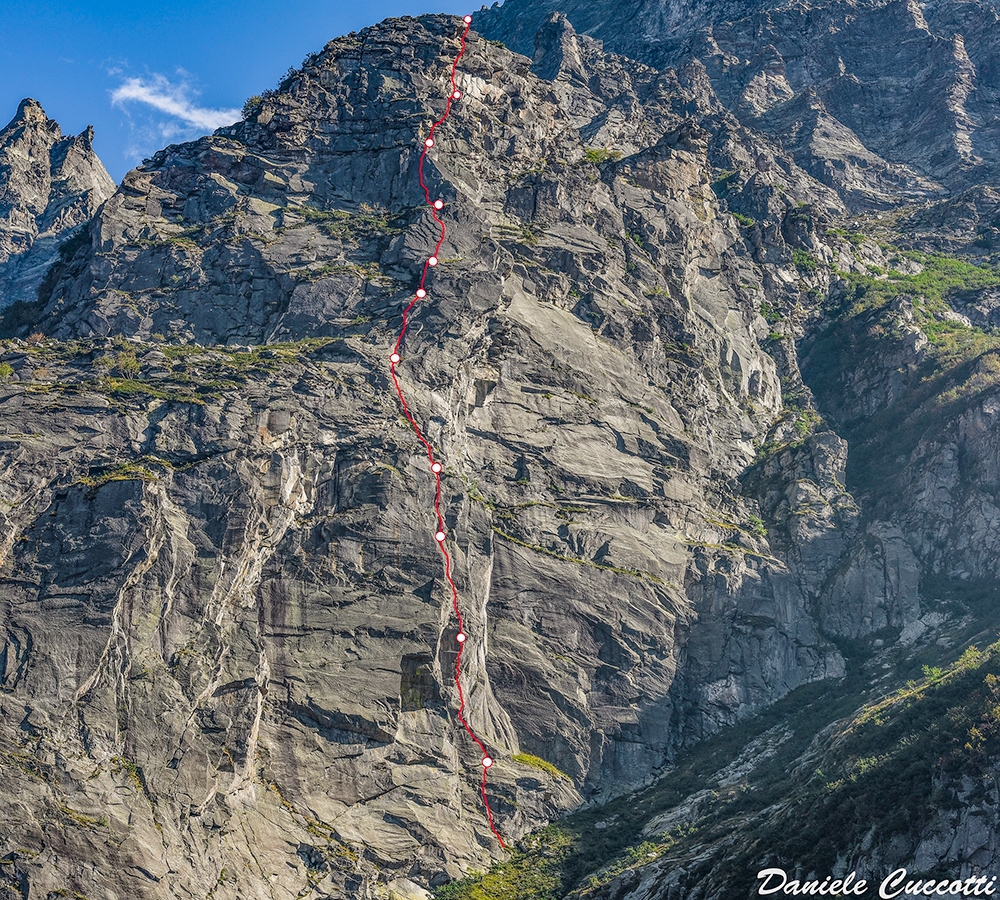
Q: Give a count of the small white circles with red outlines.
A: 11